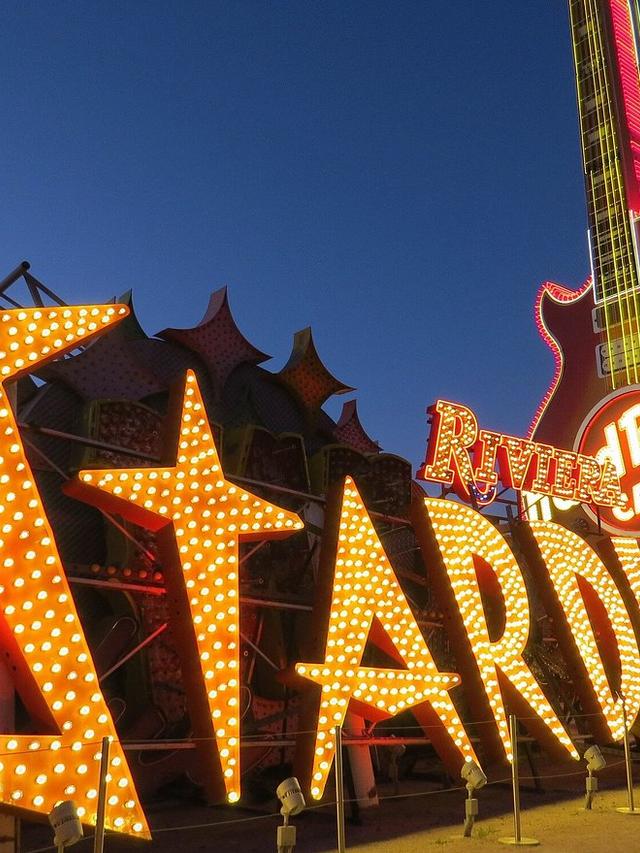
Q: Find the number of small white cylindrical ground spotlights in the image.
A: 4